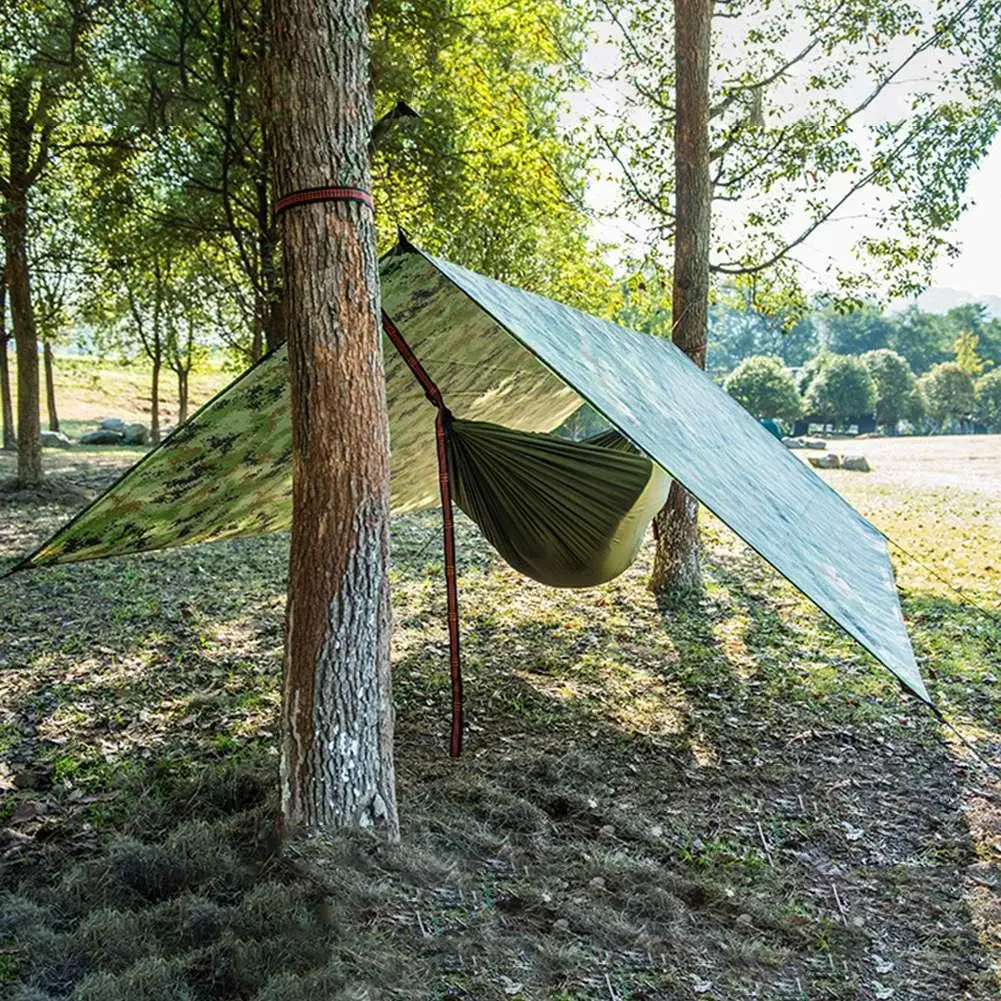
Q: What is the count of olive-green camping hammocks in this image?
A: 1